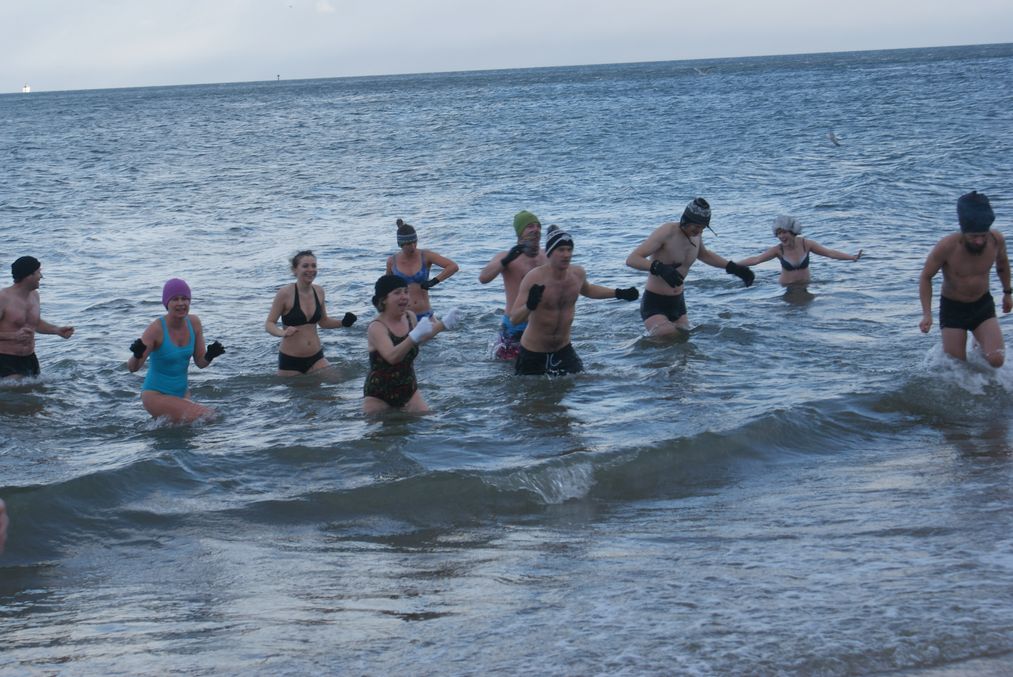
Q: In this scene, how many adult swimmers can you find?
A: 10